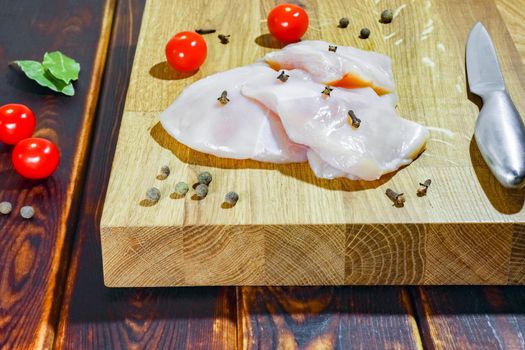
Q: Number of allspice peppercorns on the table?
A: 2